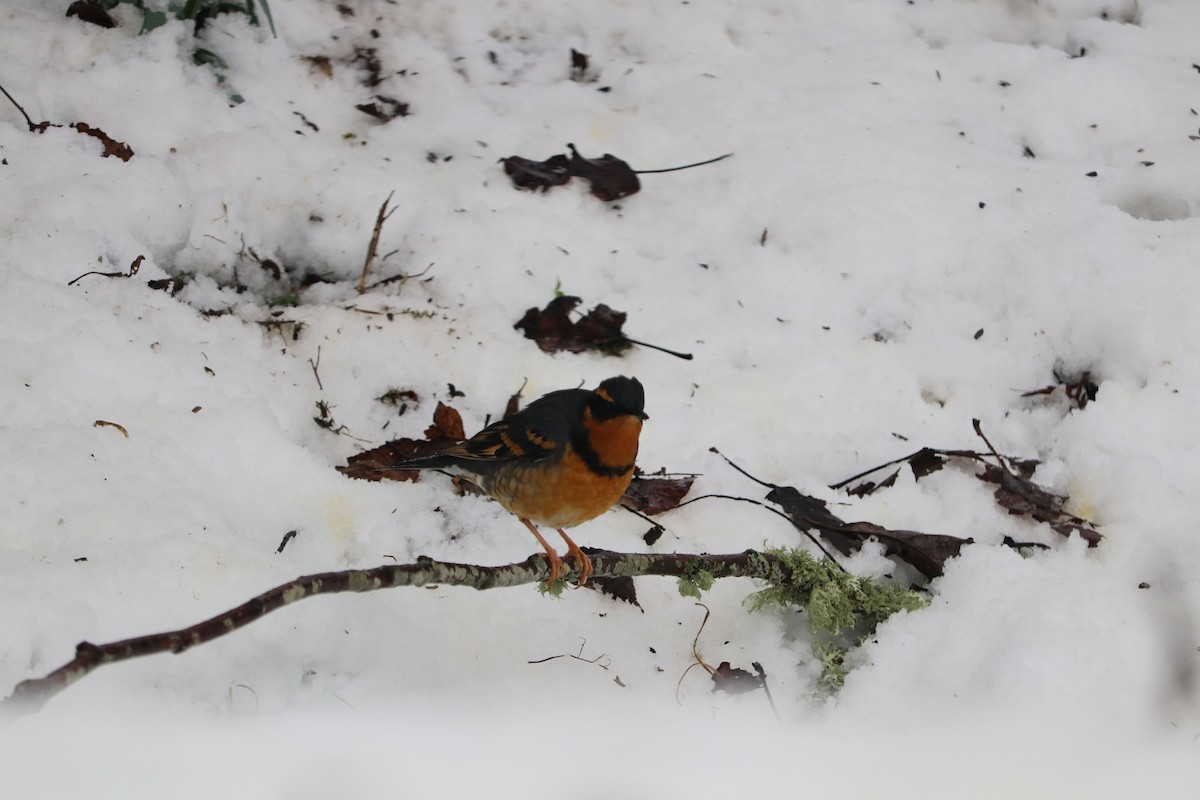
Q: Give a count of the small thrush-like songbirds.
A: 1